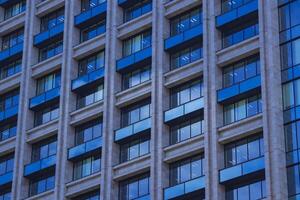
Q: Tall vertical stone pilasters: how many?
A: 6